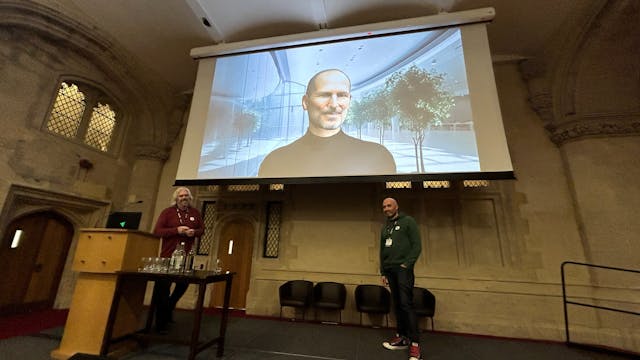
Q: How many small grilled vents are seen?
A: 6